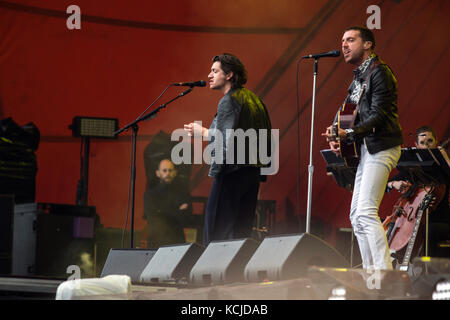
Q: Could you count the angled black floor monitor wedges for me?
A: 4